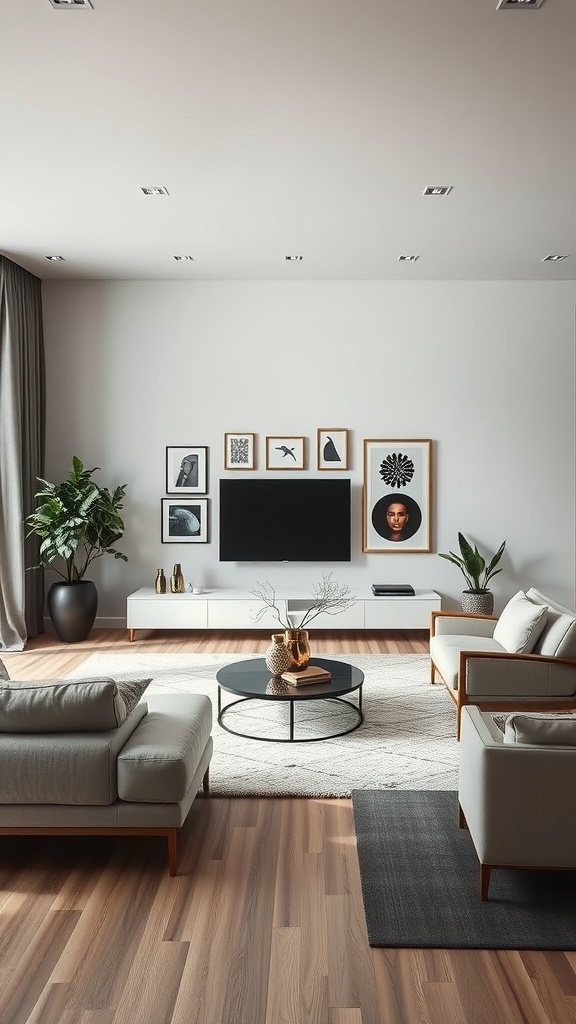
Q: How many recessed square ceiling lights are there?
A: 9